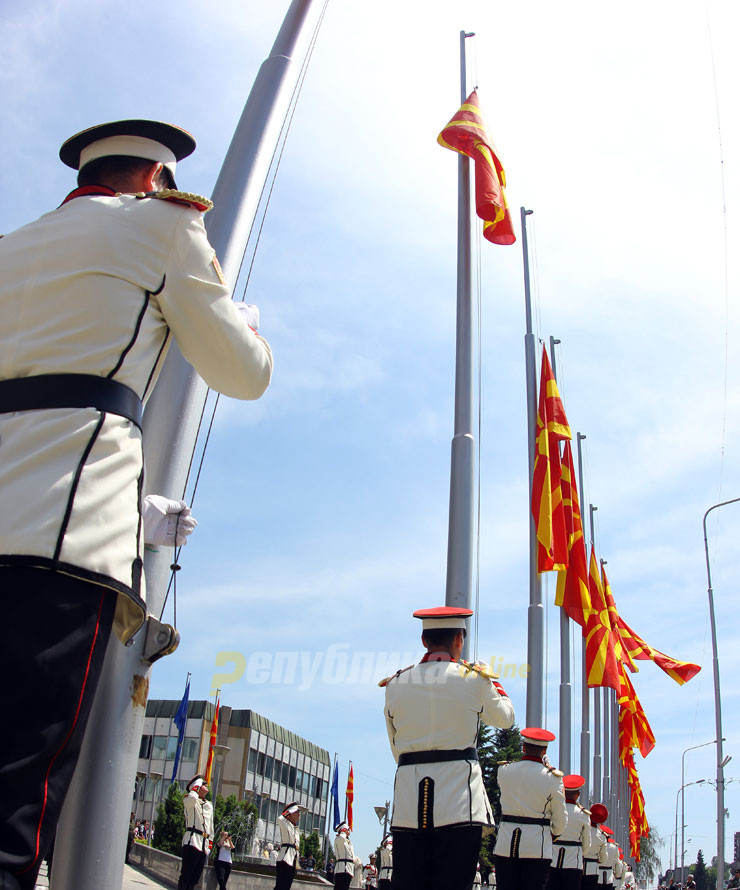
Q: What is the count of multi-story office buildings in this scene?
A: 1